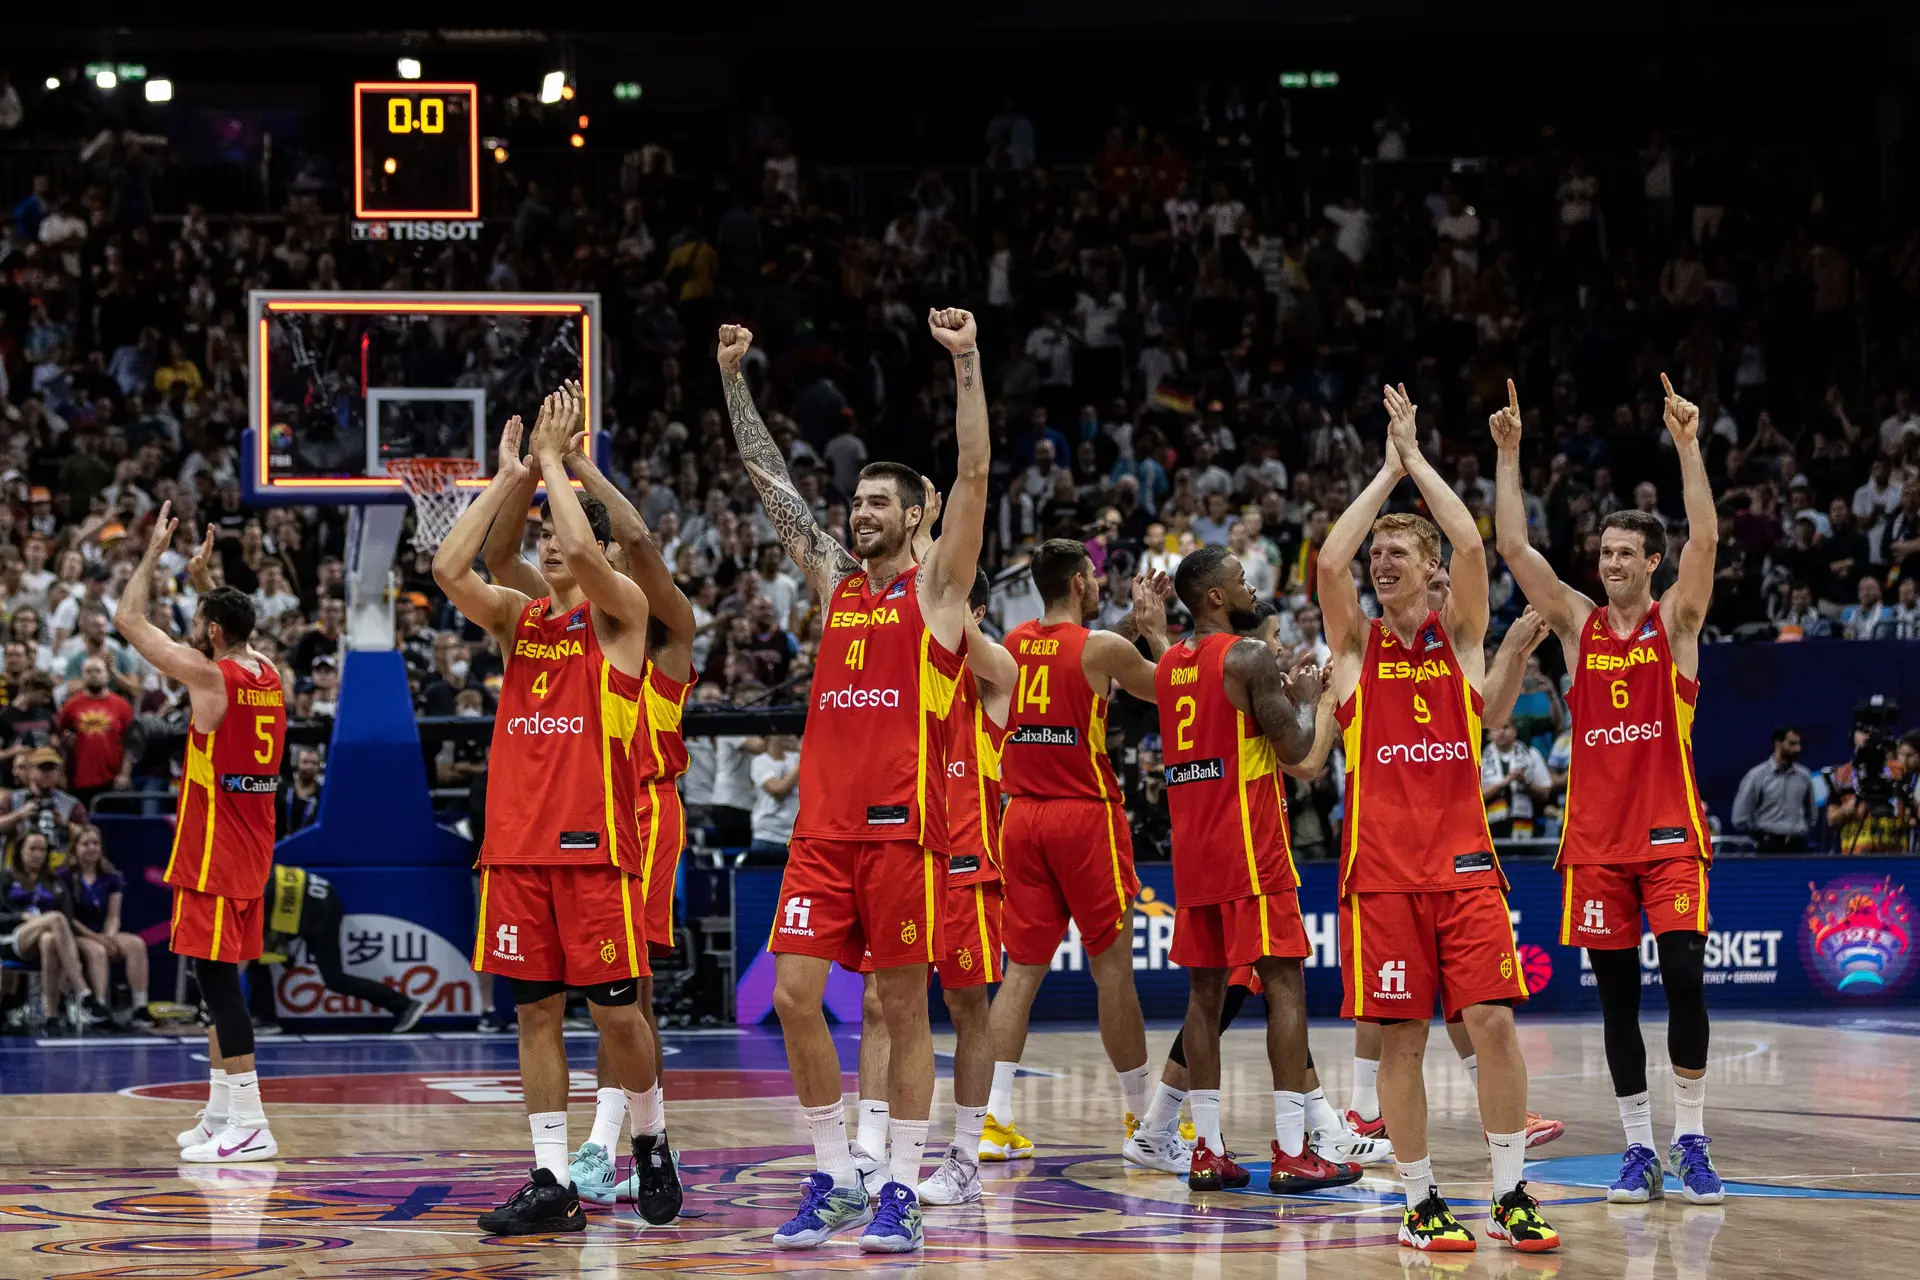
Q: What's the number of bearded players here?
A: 4